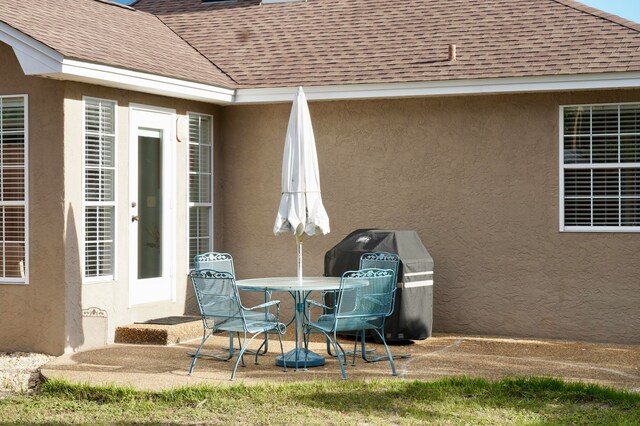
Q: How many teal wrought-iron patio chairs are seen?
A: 4